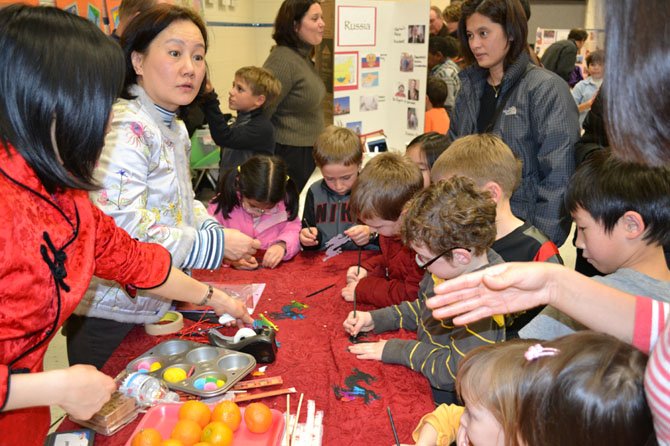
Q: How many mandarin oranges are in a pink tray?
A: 8